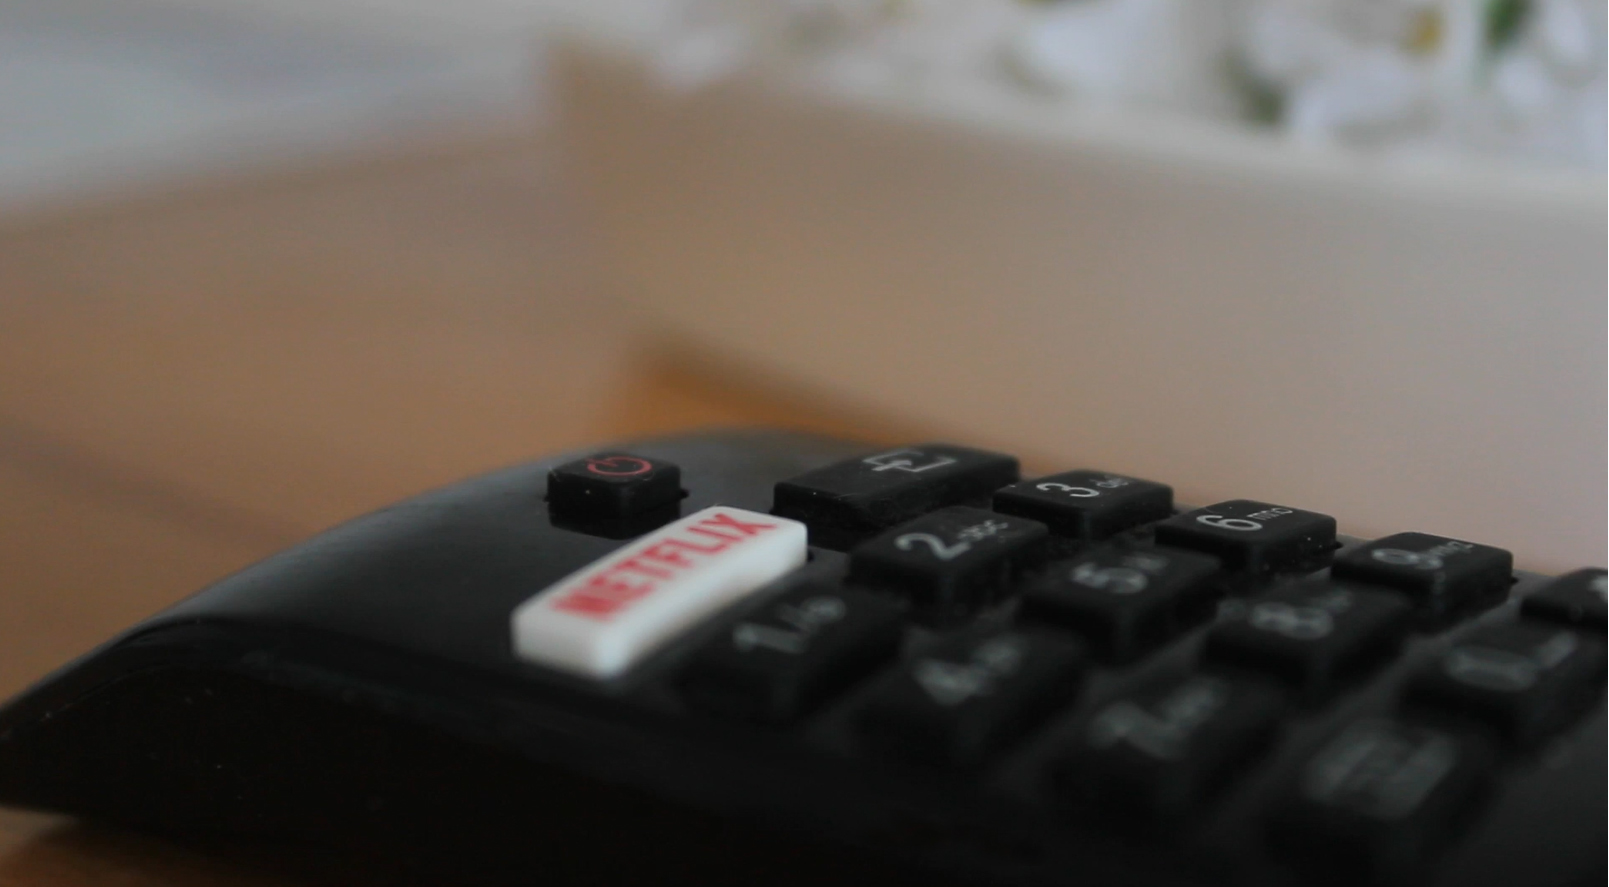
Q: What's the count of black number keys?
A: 10